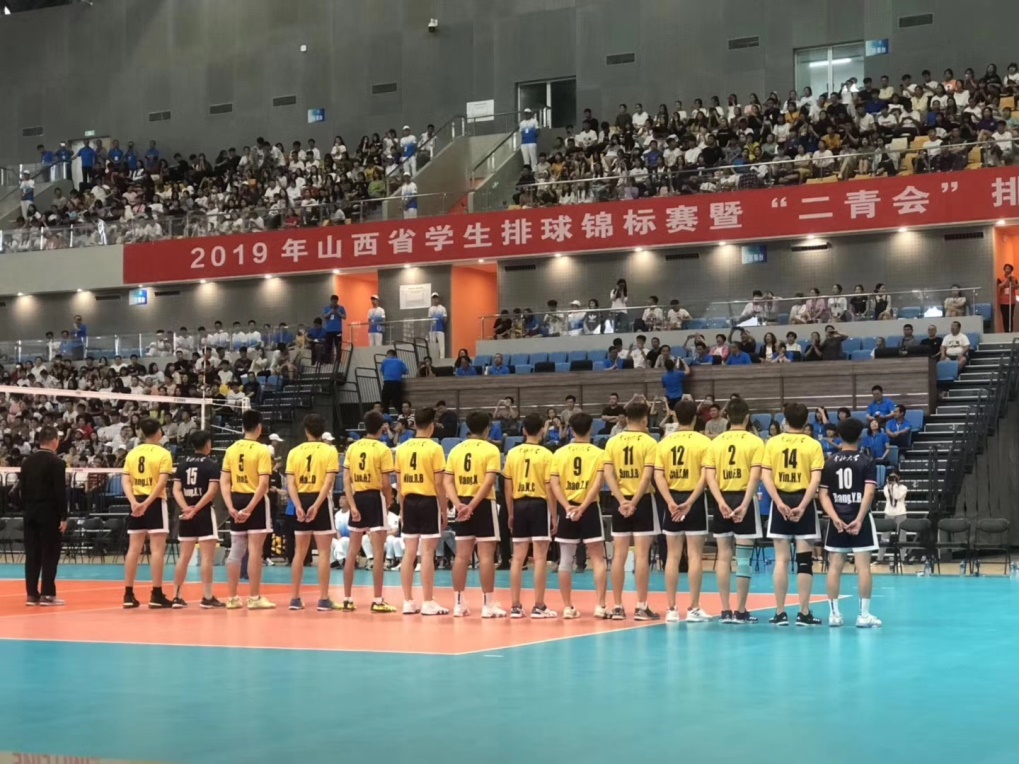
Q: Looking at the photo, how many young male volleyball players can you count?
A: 14